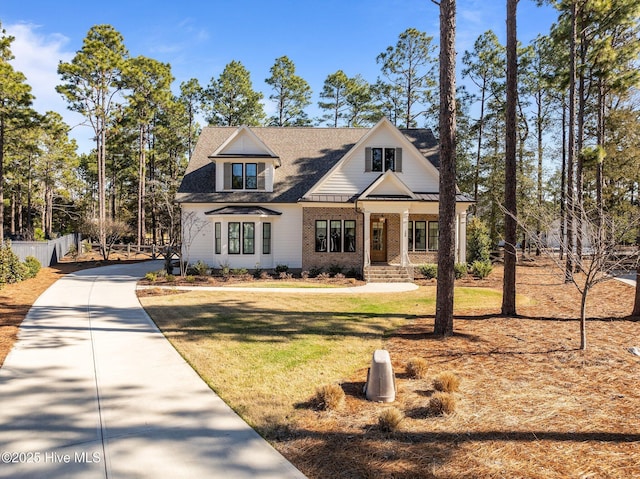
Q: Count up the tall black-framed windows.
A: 14